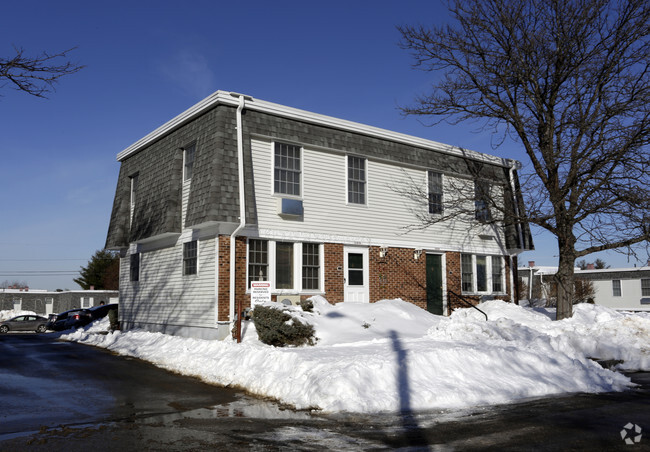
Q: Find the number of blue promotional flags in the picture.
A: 0